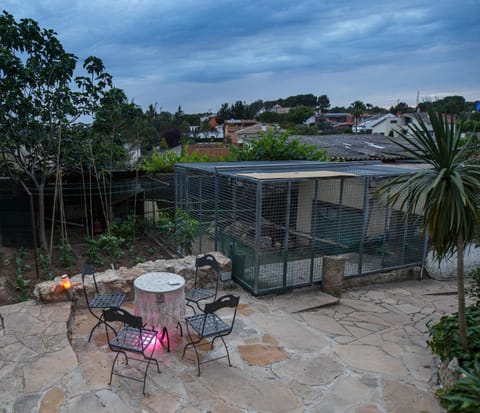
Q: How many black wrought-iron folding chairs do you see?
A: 4